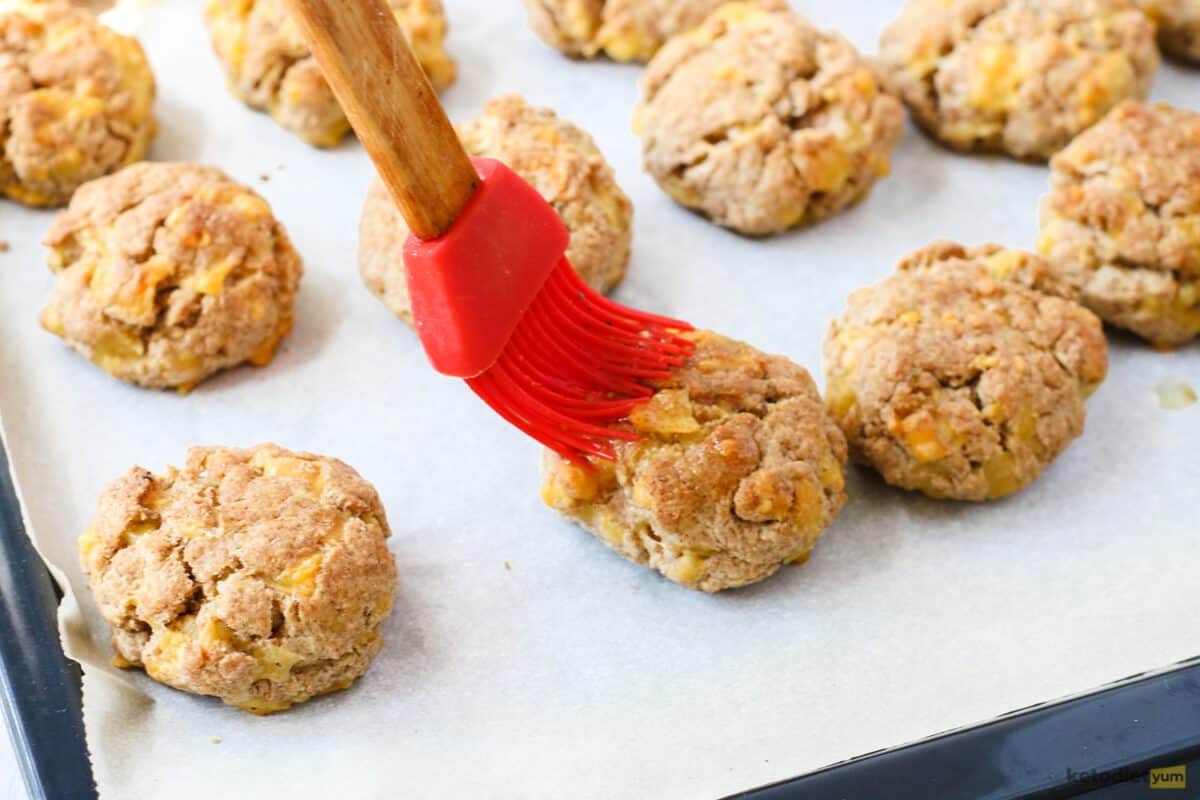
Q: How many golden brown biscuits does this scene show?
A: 12